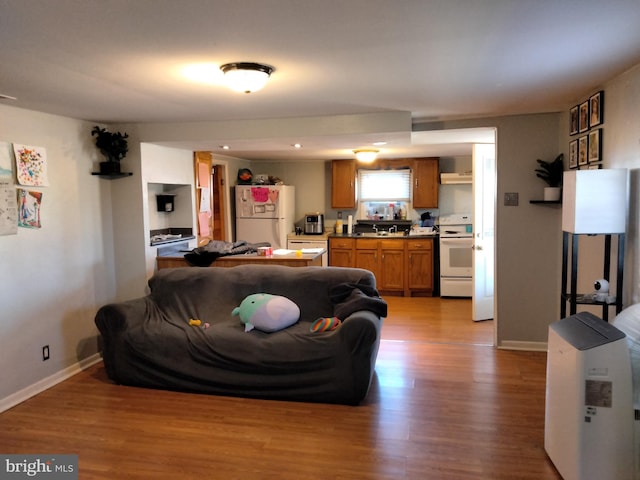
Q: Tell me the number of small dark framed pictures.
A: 6